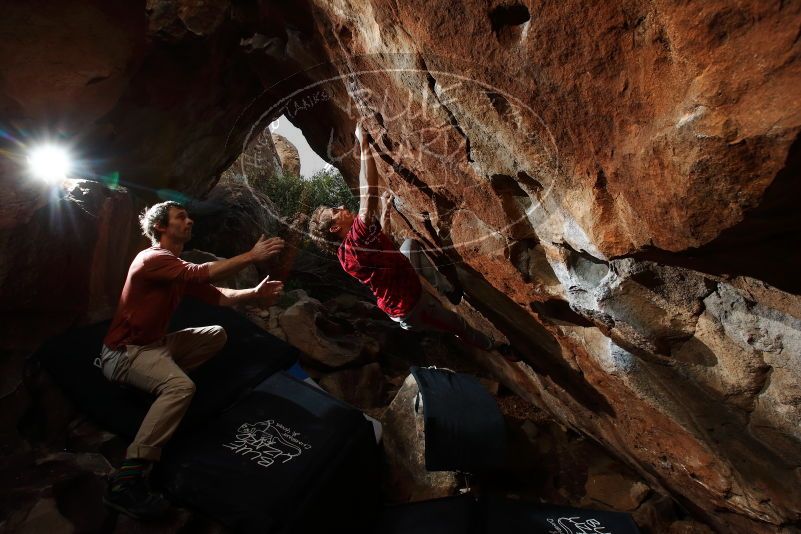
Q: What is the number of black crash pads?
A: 4